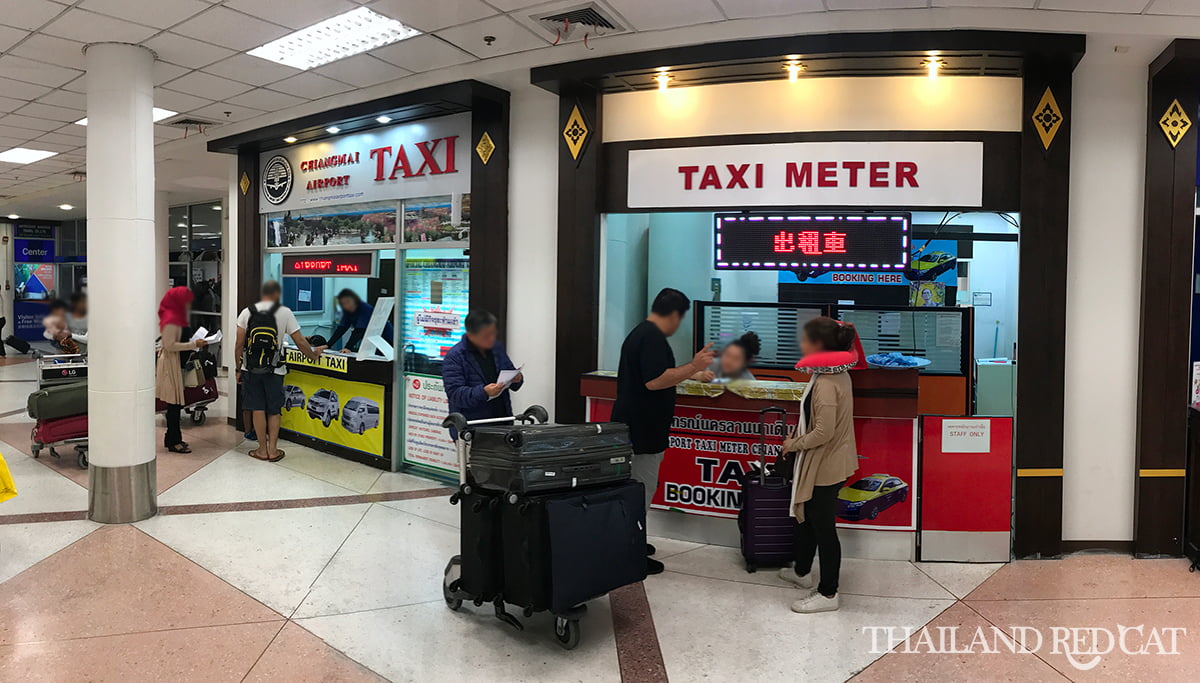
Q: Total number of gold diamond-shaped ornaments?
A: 5